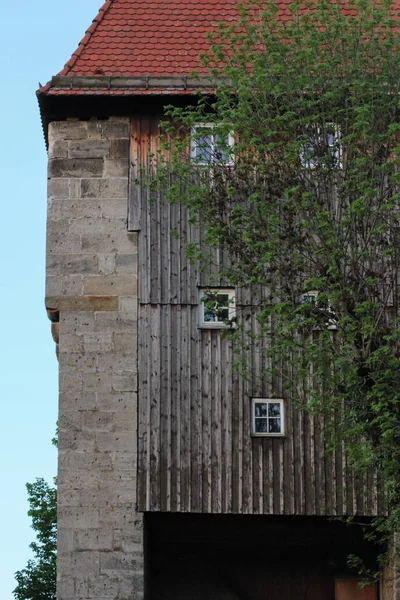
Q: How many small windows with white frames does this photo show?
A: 5